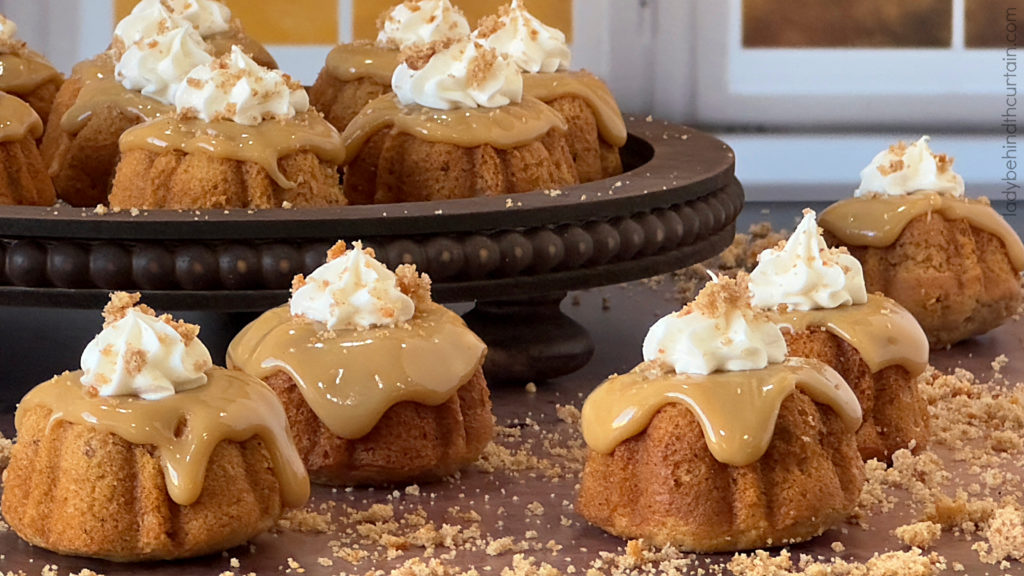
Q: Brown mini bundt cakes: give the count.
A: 13